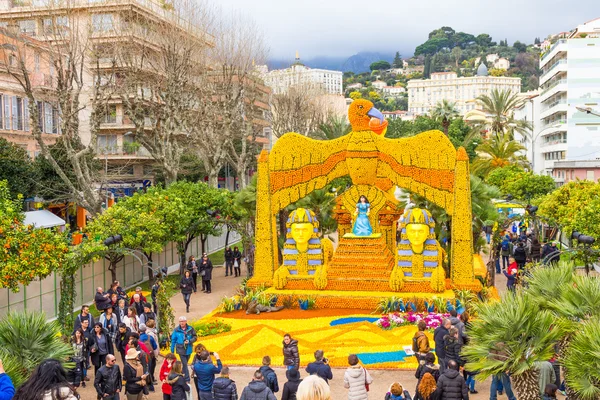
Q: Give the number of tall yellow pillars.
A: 2